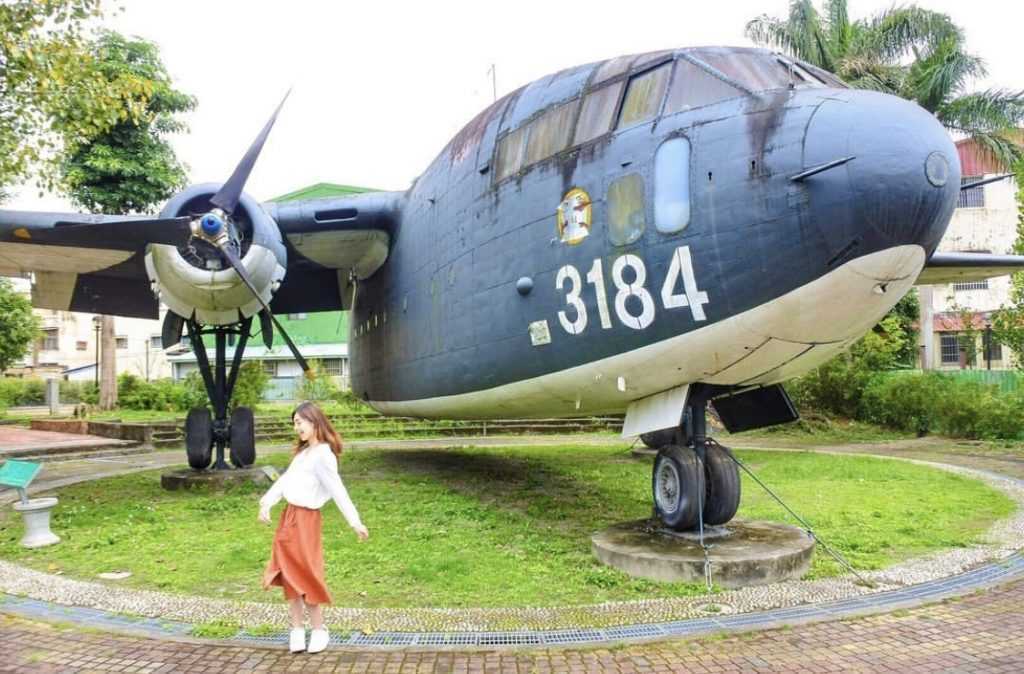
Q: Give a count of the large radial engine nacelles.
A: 1